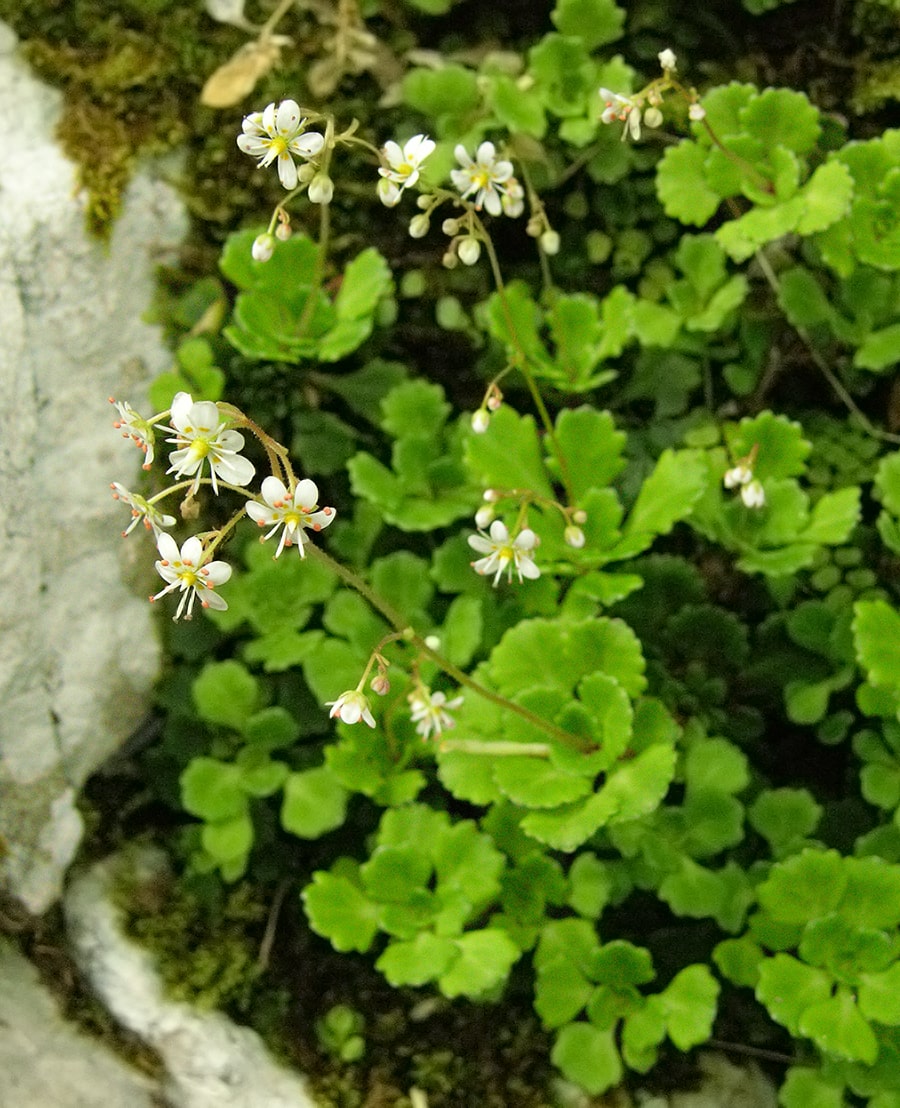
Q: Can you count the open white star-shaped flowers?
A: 12